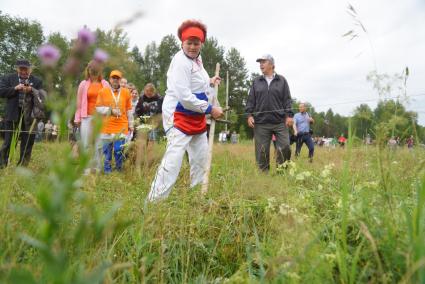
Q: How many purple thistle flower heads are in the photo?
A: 3